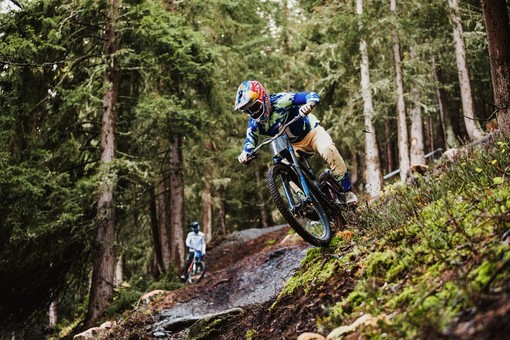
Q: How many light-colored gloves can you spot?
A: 2